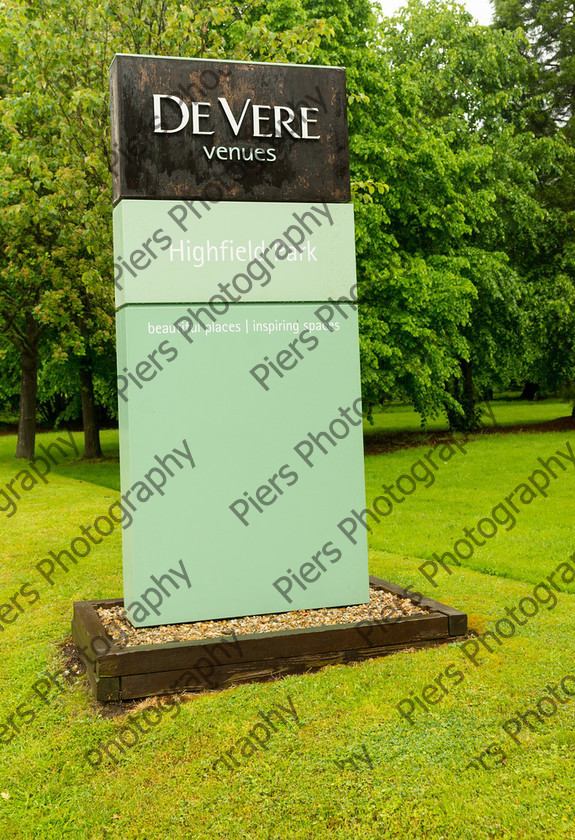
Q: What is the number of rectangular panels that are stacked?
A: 3